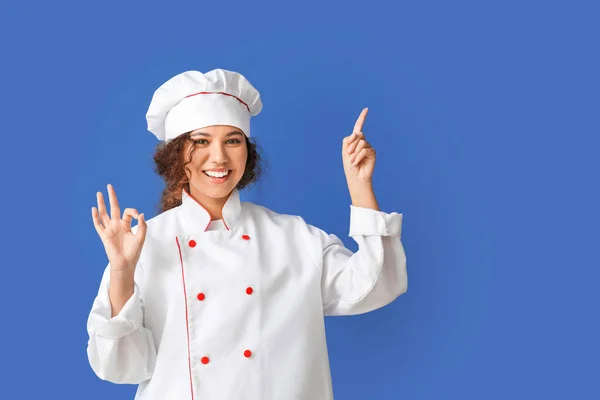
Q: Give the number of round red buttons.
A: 6